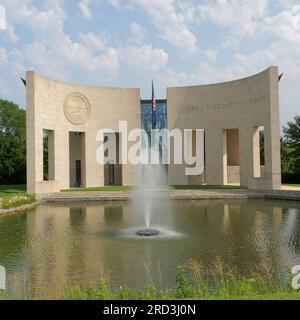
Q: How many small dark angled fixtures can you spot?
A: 2